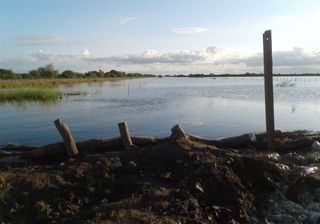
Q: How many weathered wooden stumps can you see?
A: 3